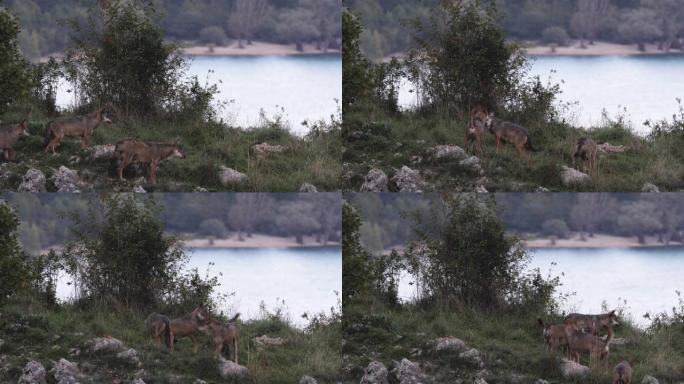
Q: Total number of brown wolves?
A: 13